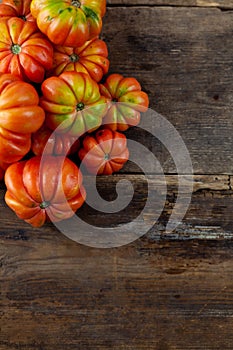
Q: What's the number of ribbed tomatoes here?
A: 10